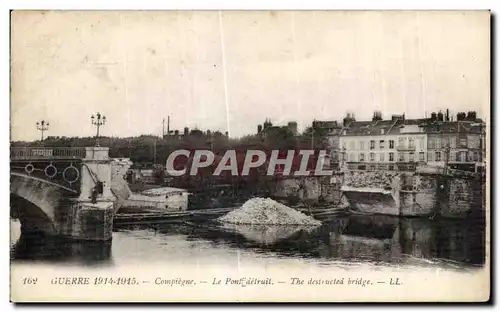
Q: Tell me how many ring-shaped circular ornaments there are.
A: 3